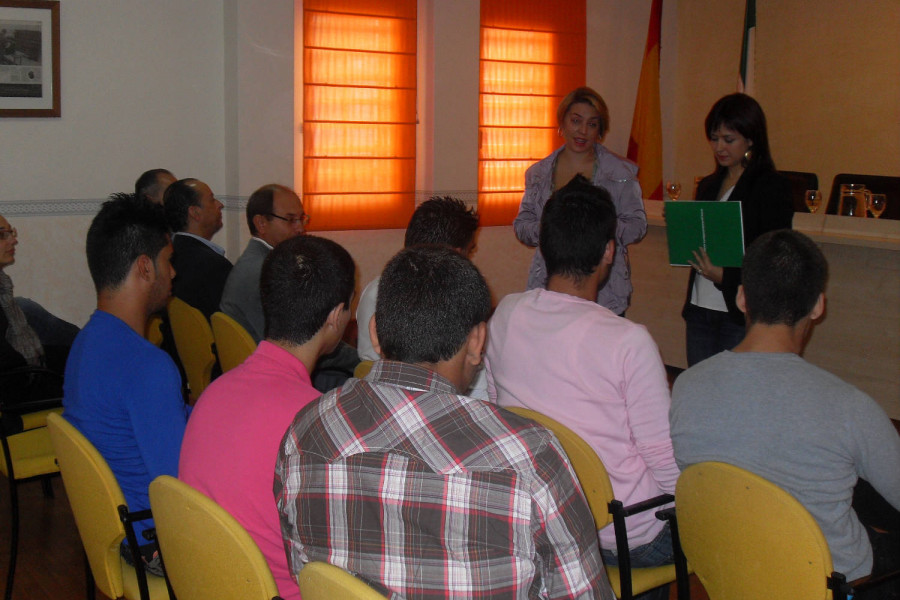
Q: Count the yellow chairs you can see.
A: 10